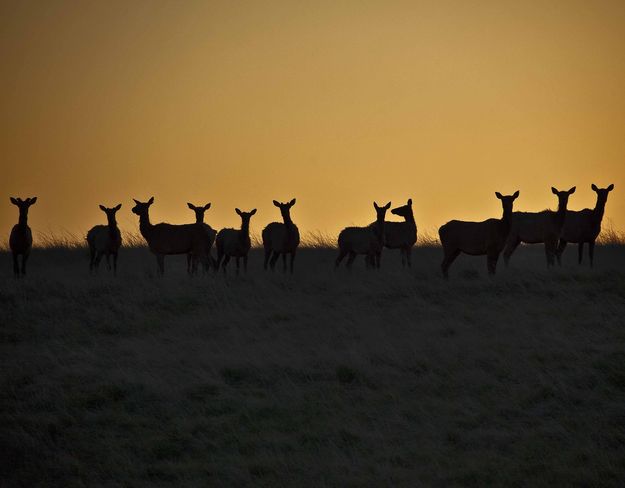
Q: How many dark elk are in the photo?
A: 11